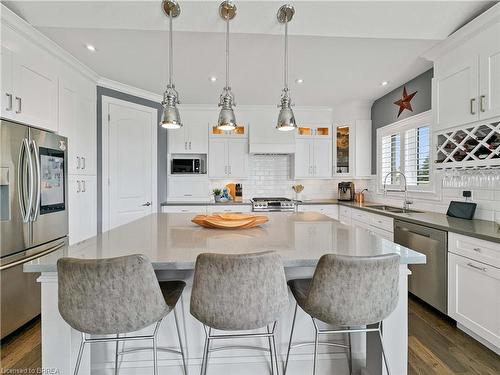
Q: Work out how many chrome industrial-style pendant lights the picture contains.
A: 3